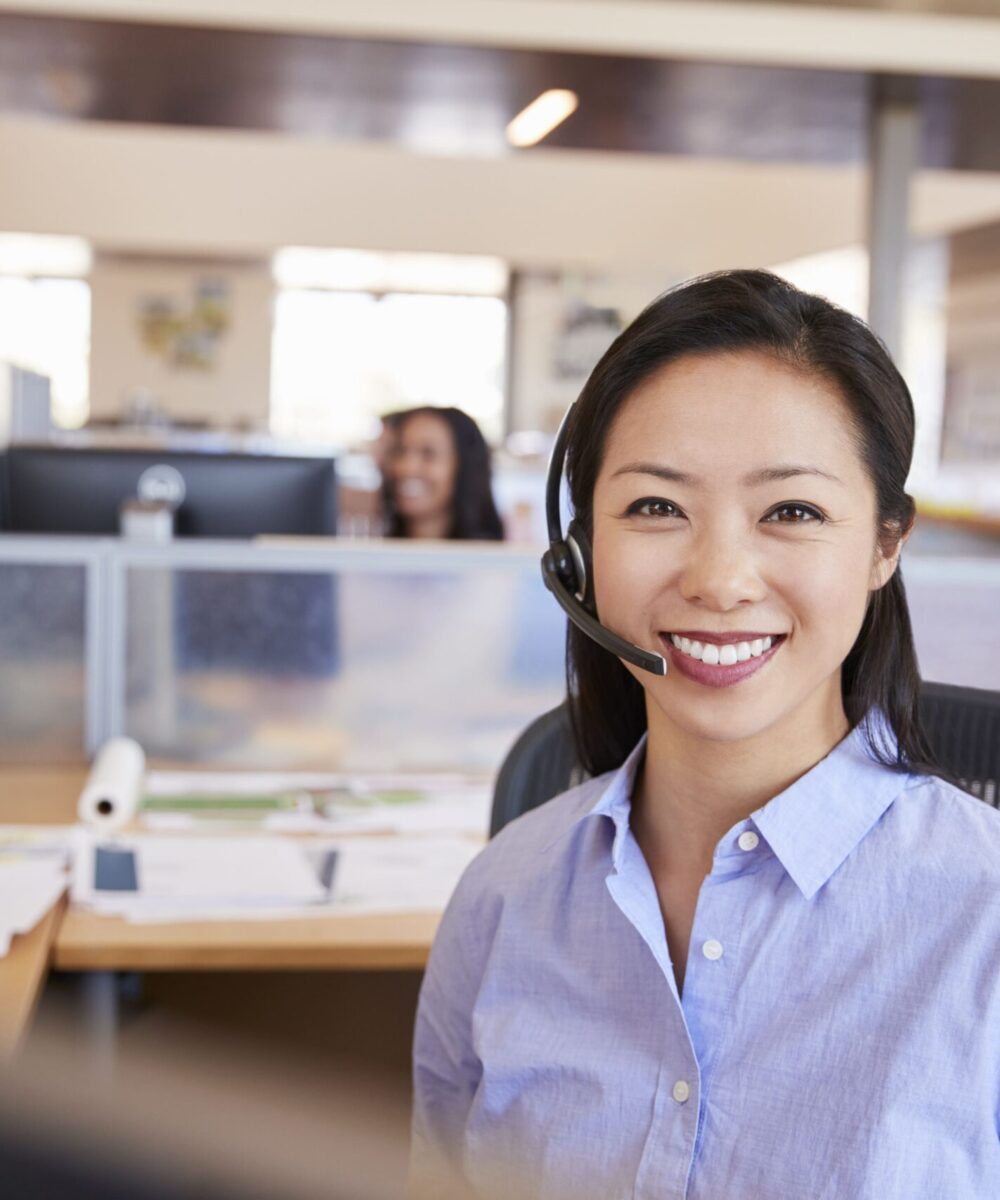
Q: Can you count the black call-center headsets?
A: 1